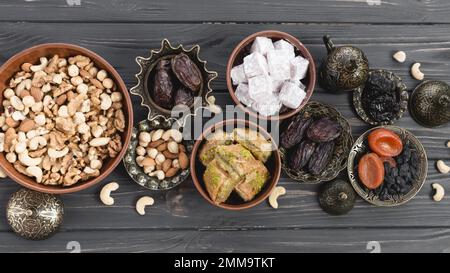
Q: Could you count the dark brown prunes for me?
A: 7